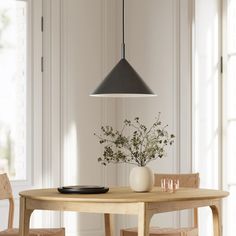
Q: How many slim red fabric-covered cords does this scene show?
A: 0